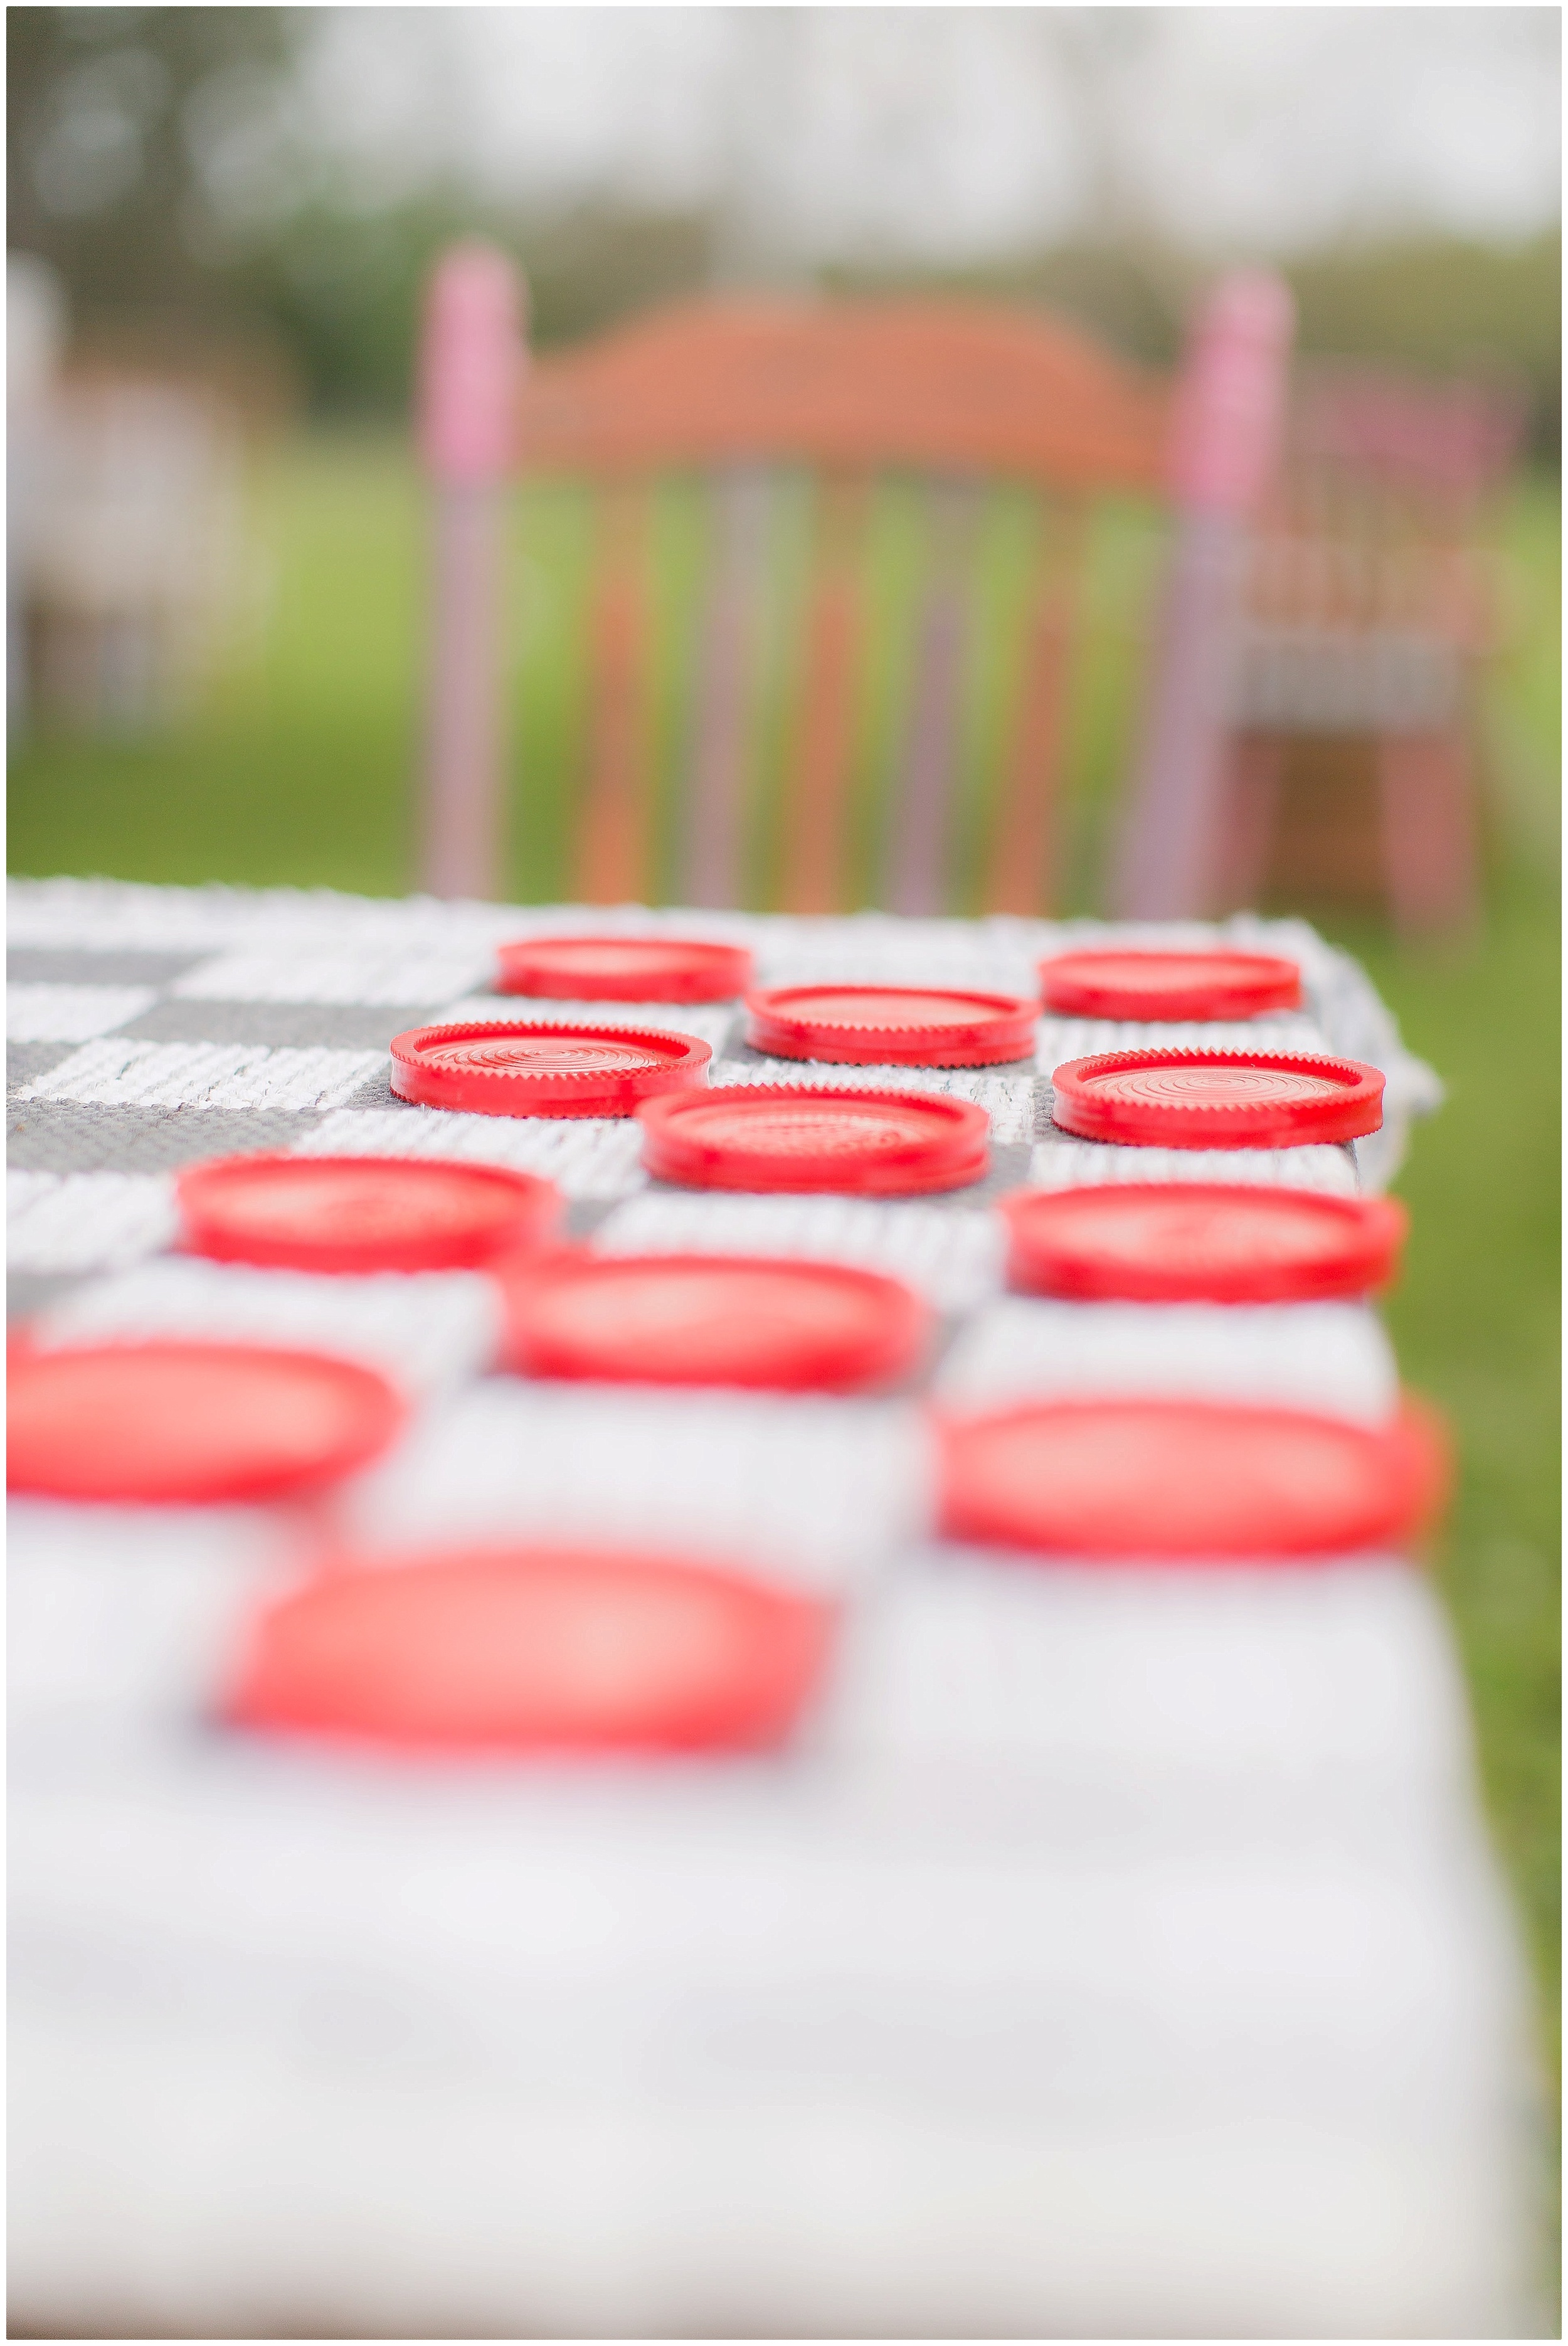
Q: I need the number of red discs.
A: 12